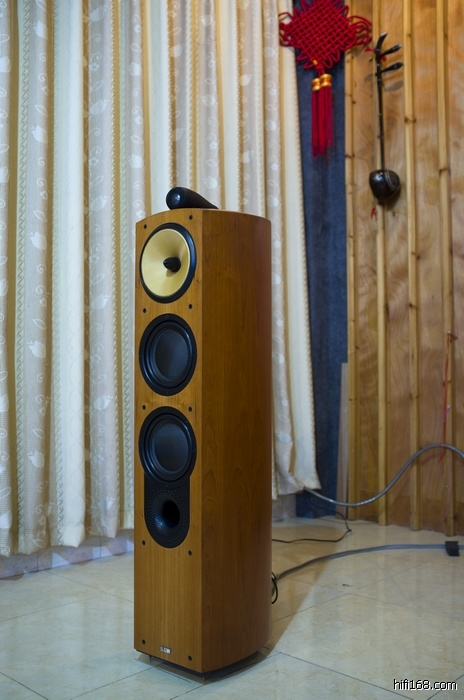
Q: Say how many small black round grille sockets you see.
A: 10